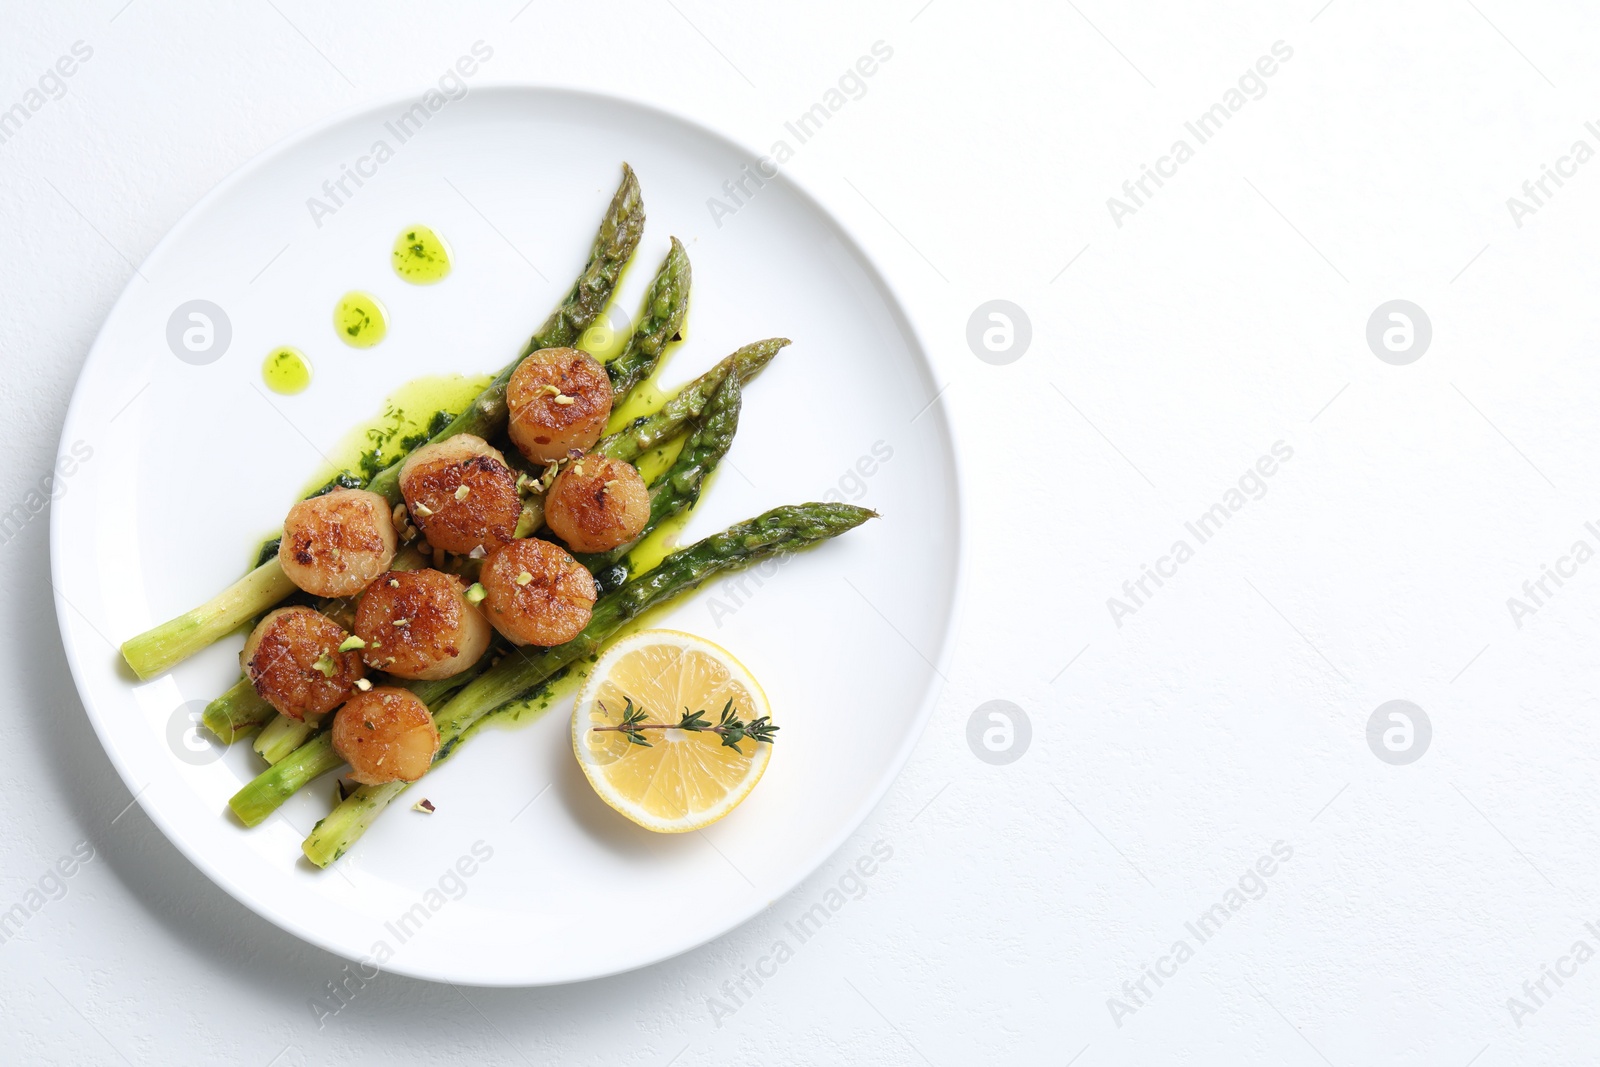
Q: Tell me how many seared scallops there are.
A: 8